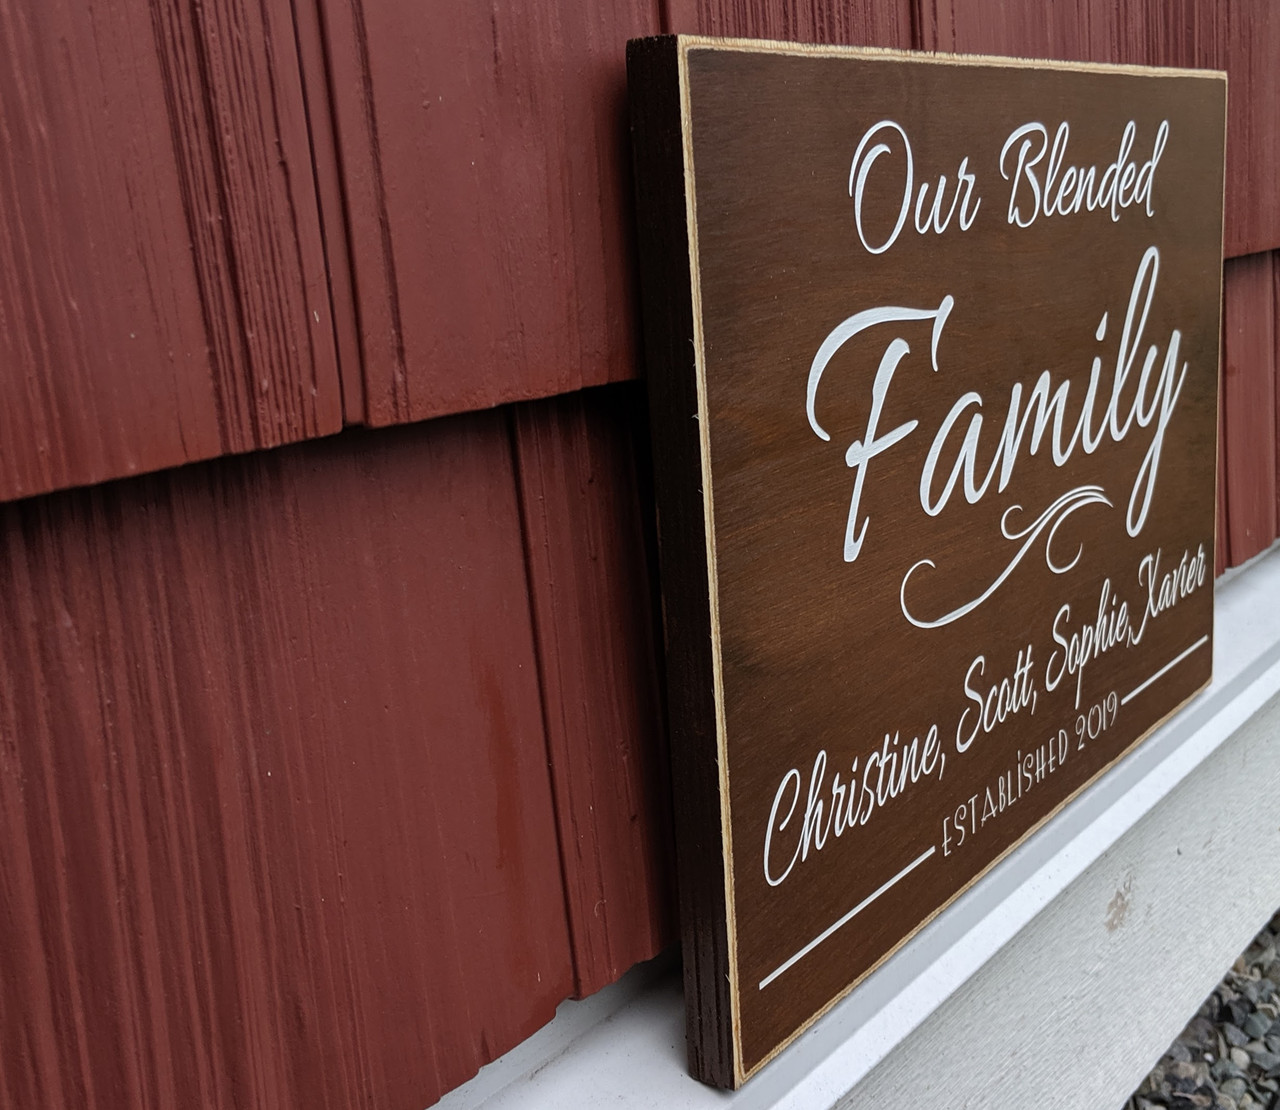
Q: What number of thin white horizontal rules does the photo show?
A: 2